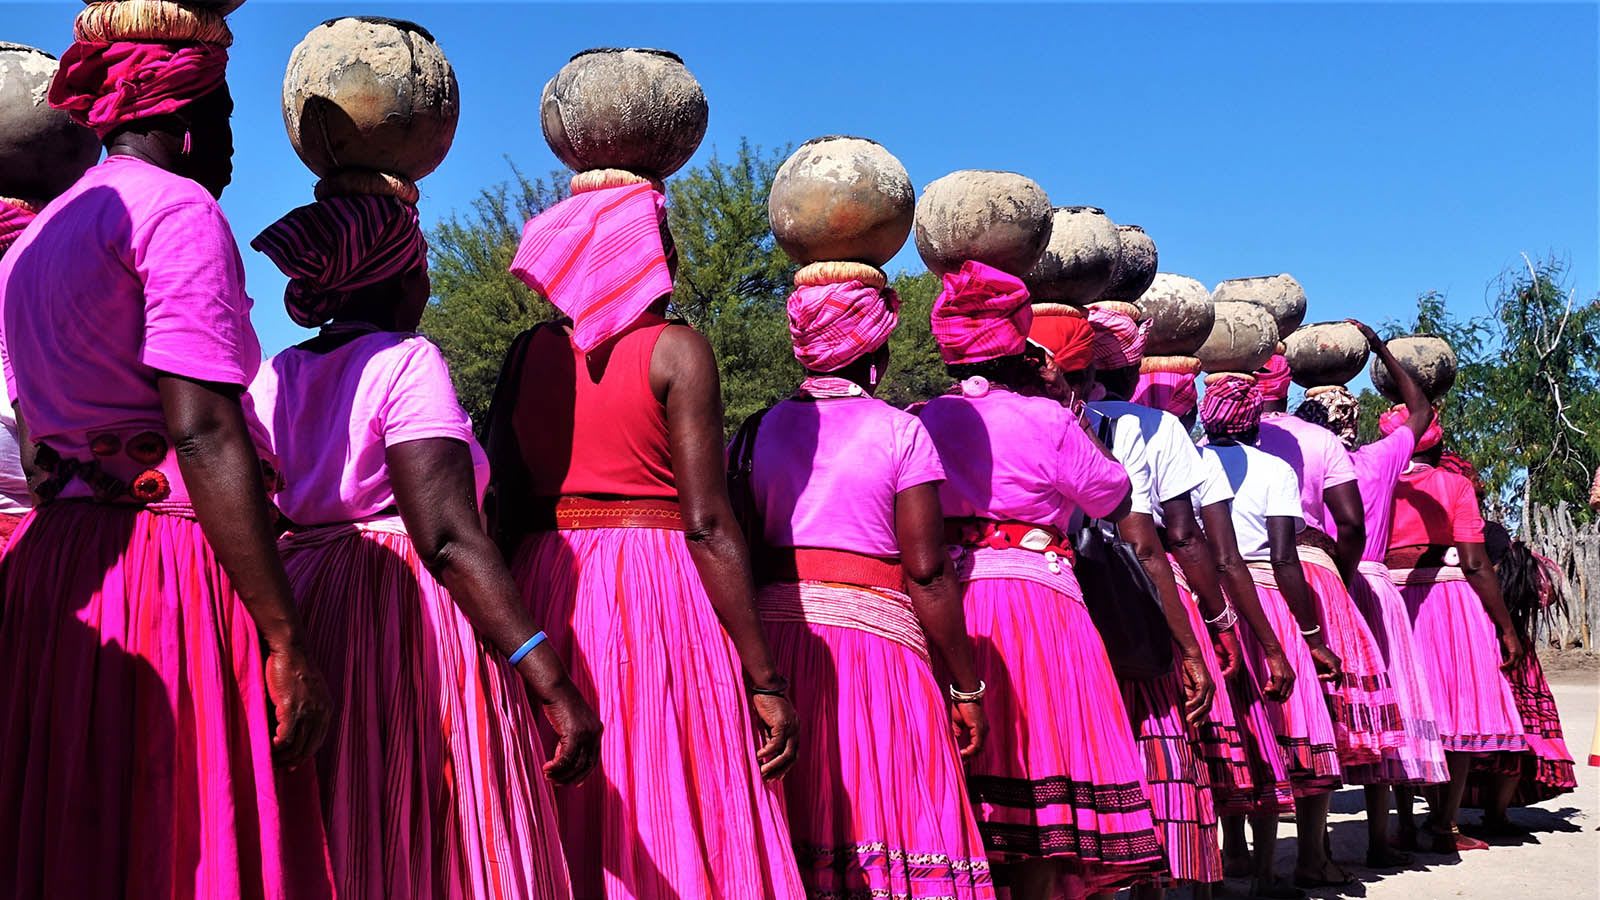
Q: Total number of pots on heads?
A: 13